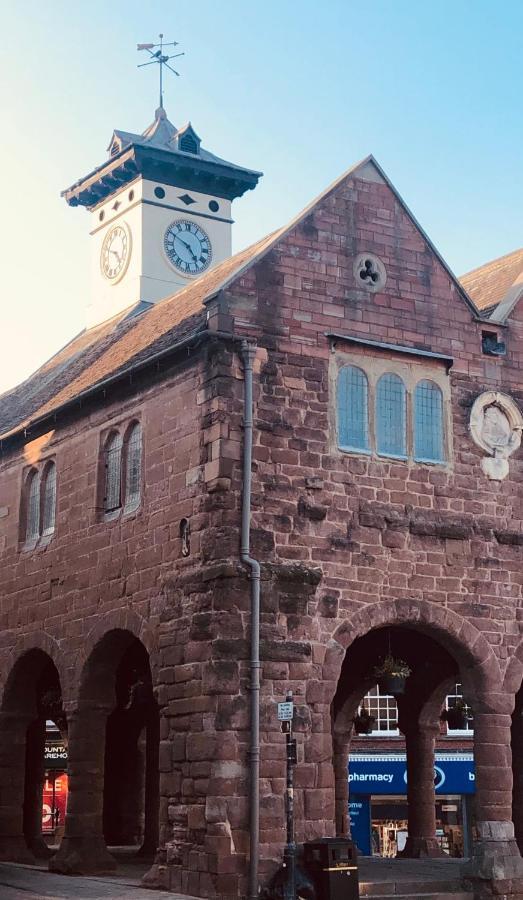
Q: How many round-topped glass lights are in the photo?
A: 7